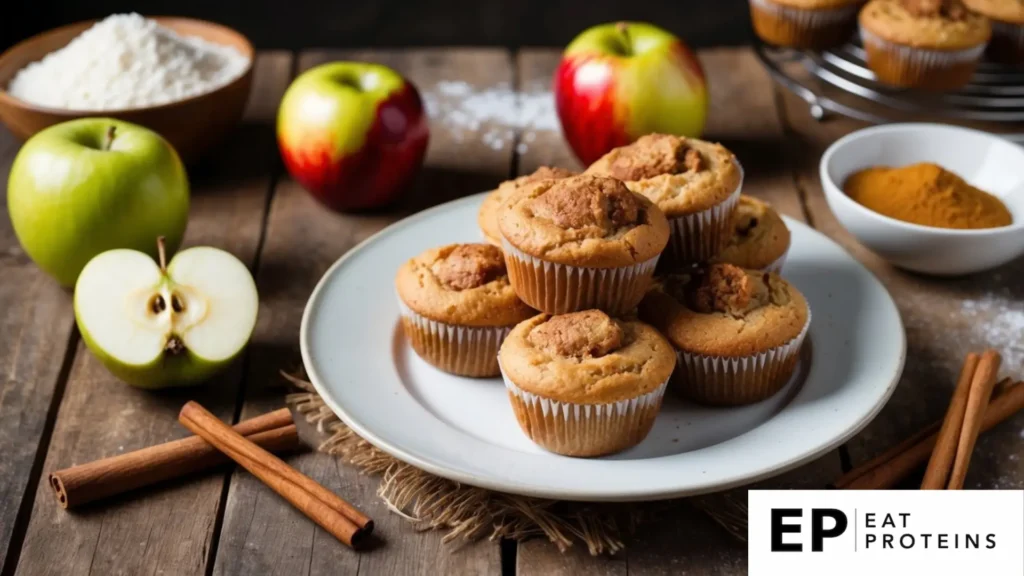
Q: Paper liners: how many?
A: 10